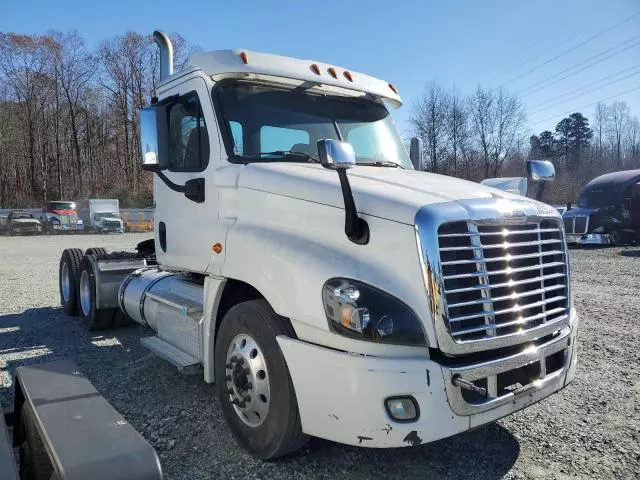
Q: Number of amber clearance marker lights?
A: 5